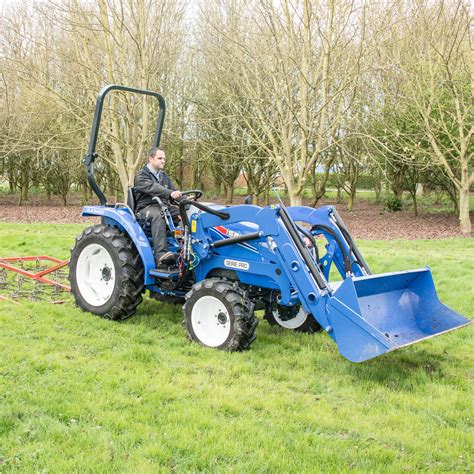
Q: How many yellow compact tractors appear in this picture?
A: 0